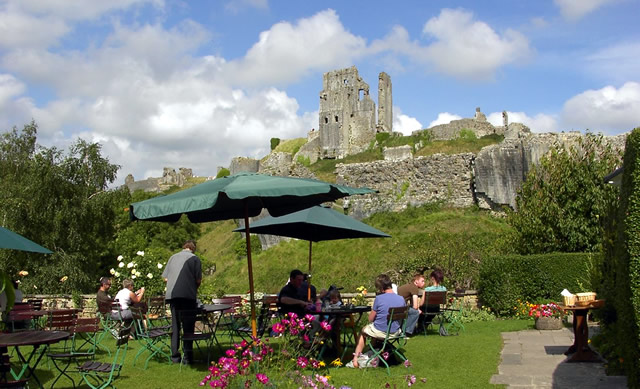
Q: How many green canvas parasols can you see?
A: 3